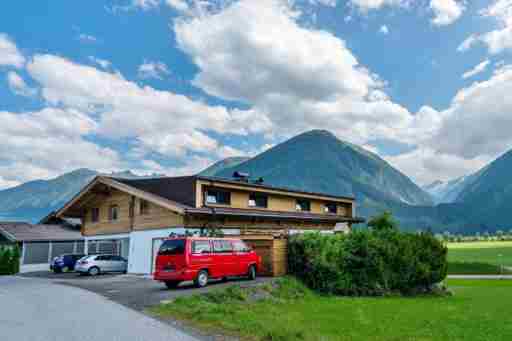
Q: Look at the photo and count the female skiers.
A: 0